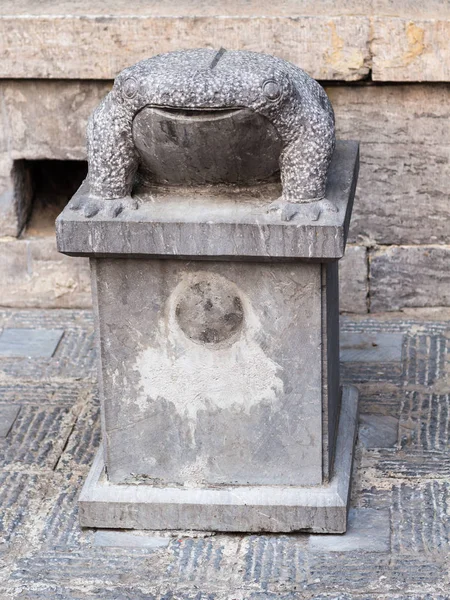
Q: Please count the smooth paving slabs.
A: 6